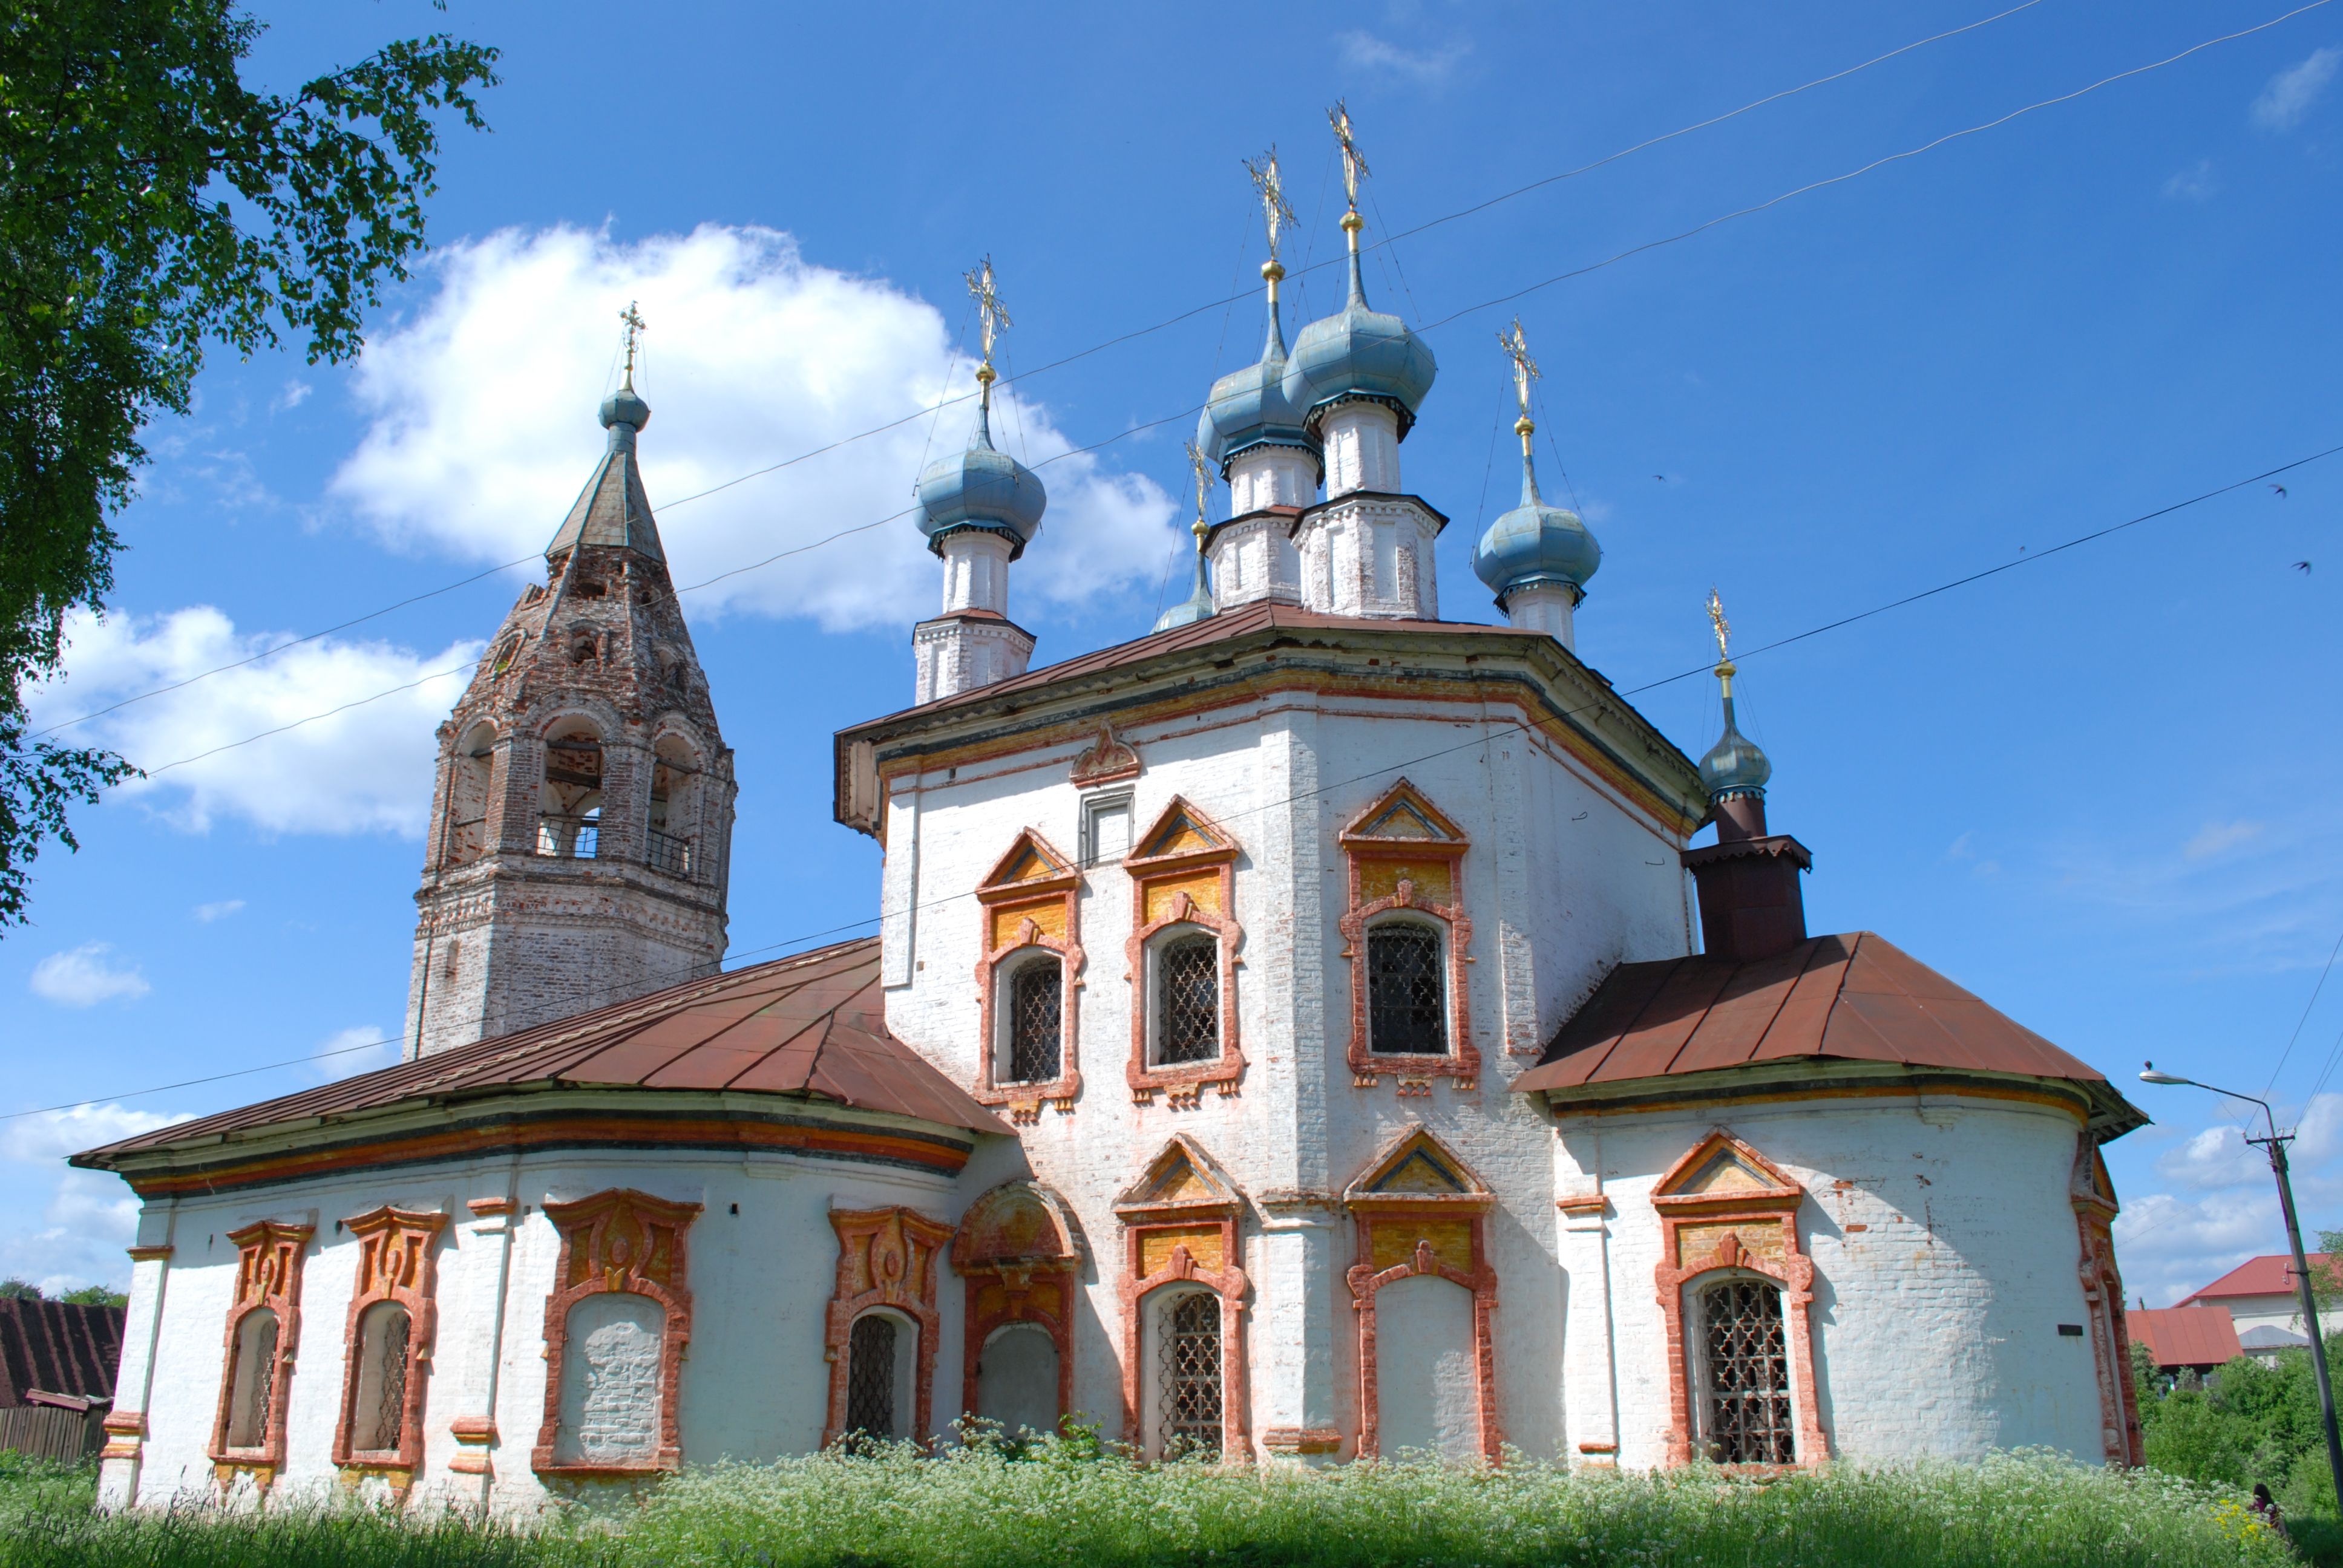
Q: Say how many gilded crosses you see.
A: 7